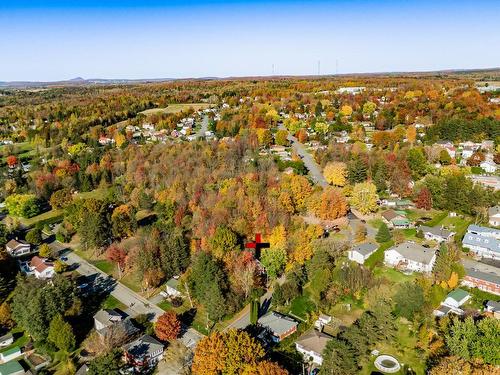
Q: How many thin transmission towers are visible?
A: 3